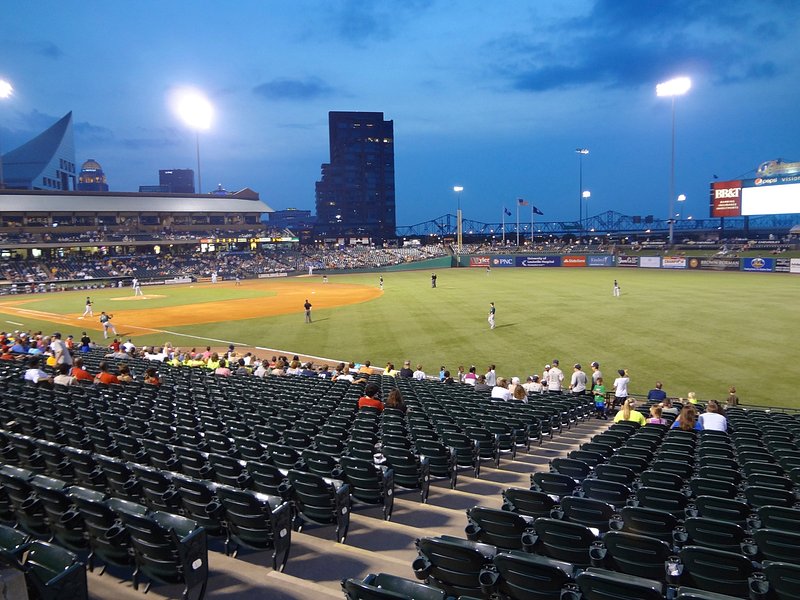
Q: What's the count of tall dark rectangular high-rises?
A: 1